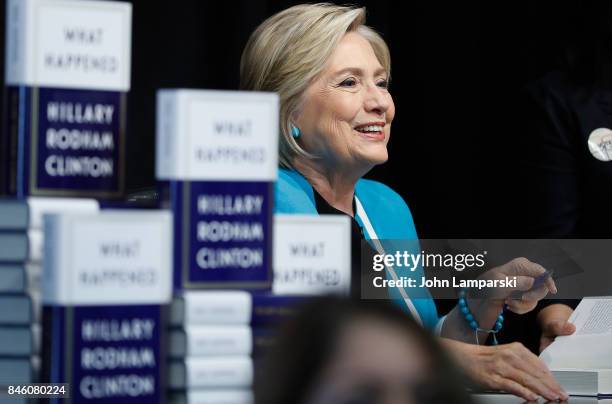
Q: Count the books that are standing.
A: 4